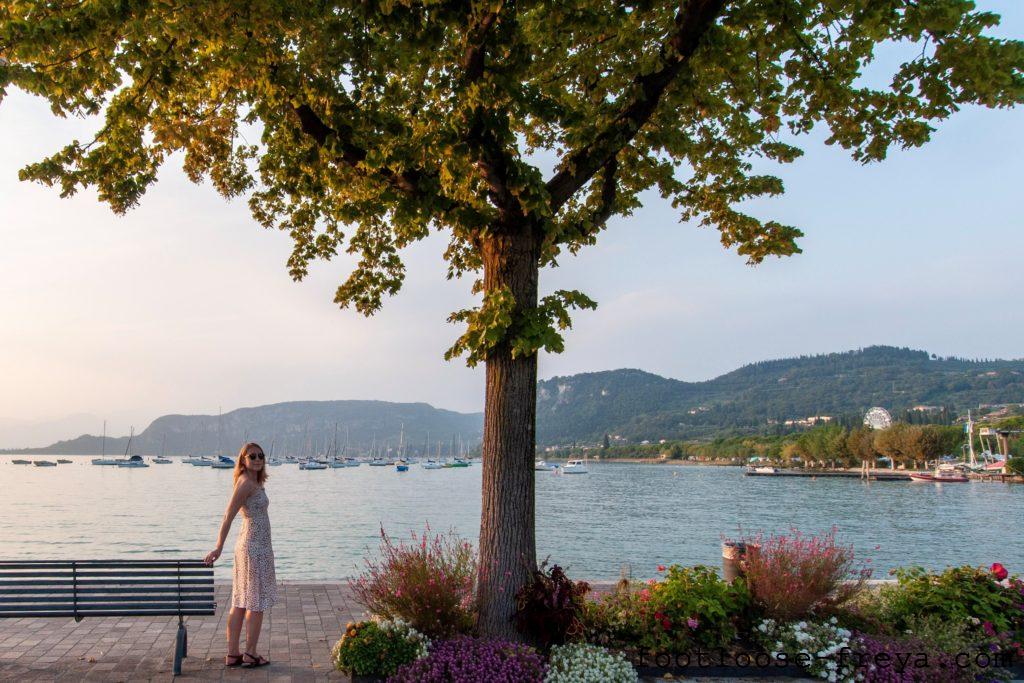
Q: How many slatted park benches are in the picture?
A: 1